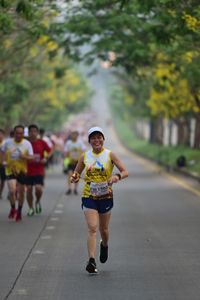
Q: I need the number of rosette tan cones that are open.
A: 0